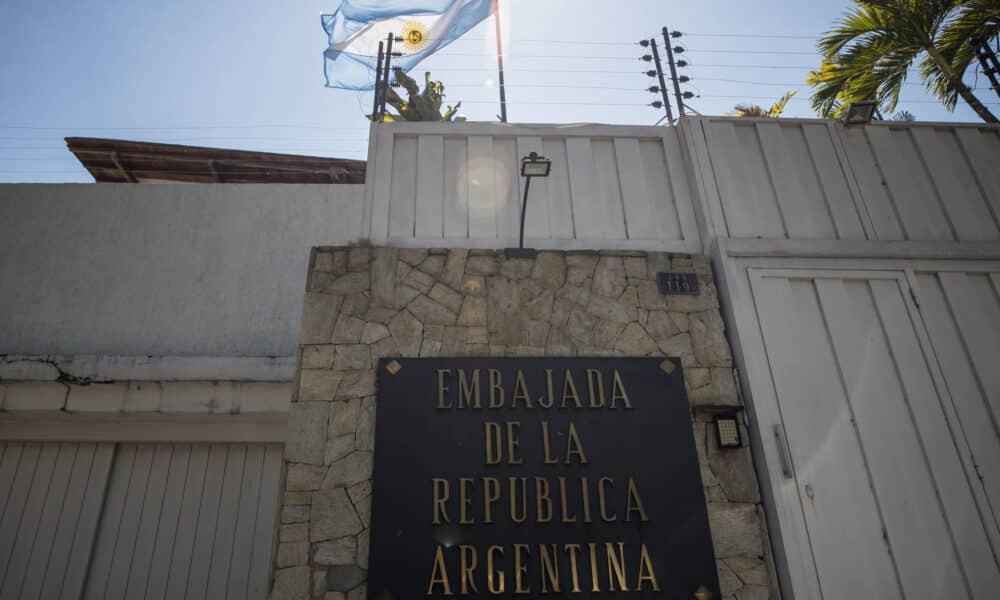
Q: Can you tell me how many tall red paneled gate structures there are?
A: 0